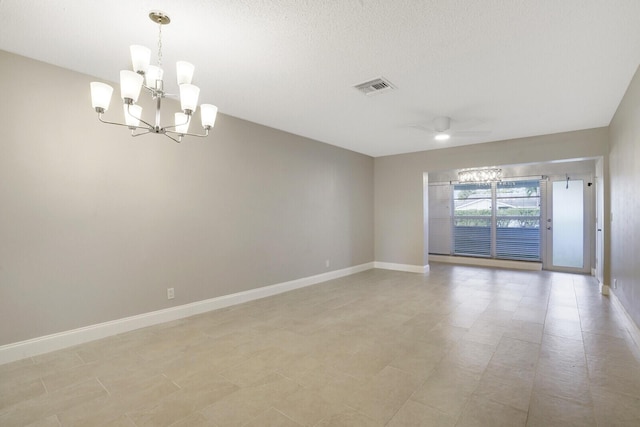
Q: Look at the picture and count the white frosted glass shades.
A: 9